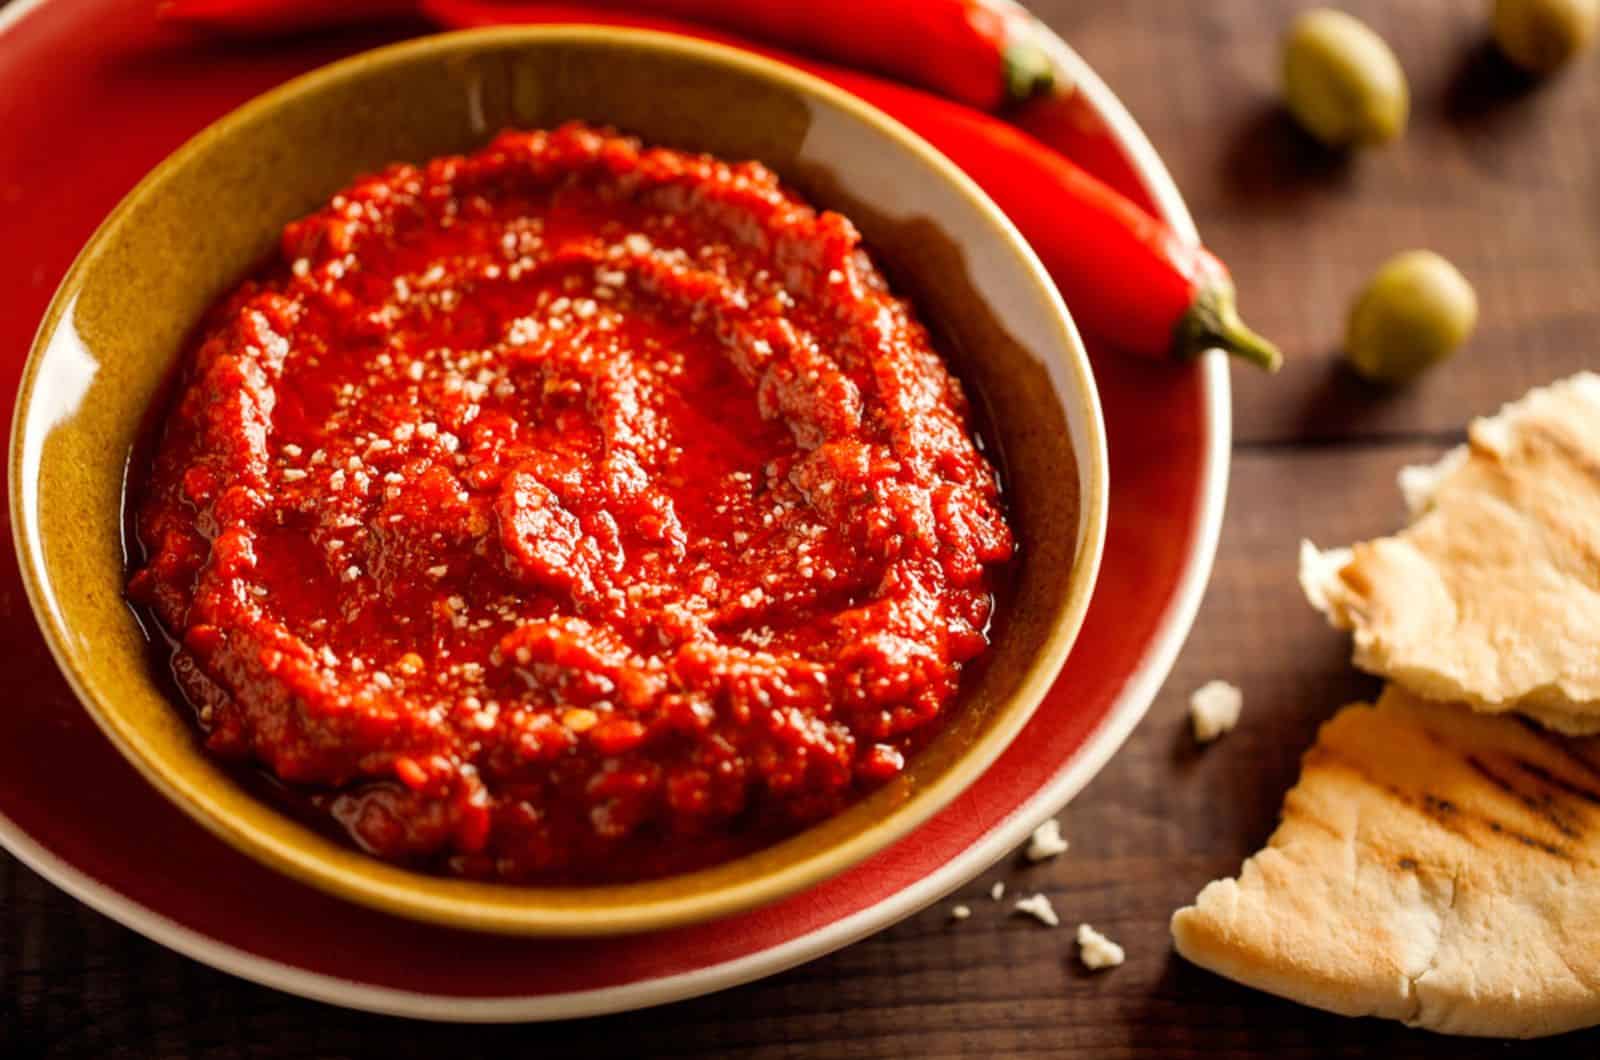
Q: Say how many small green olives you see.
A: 3